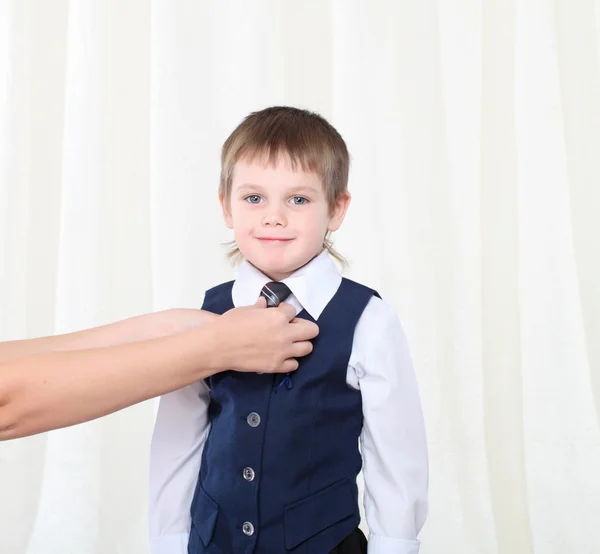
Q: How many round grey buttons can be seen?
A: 3